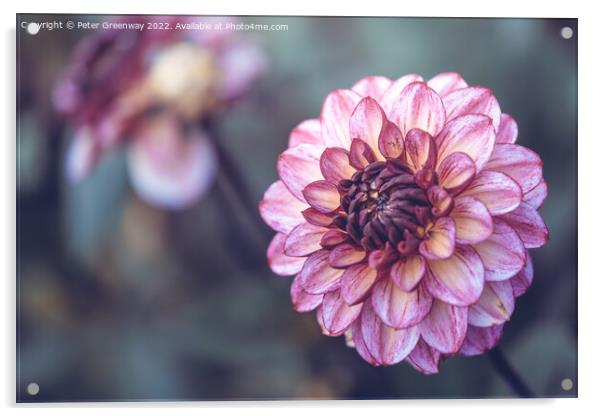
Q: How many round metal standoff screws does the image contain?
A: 4